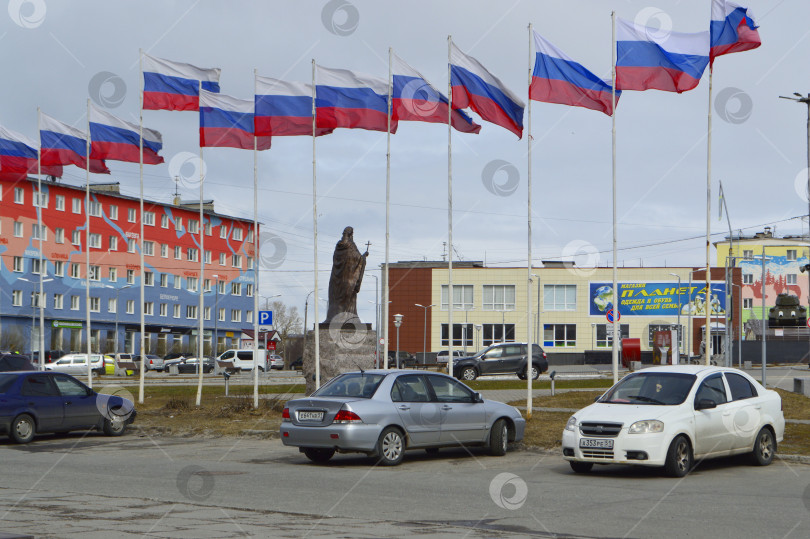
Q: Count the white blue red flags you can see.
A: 12